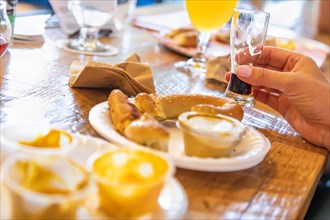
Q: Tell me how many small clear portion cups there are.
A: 4